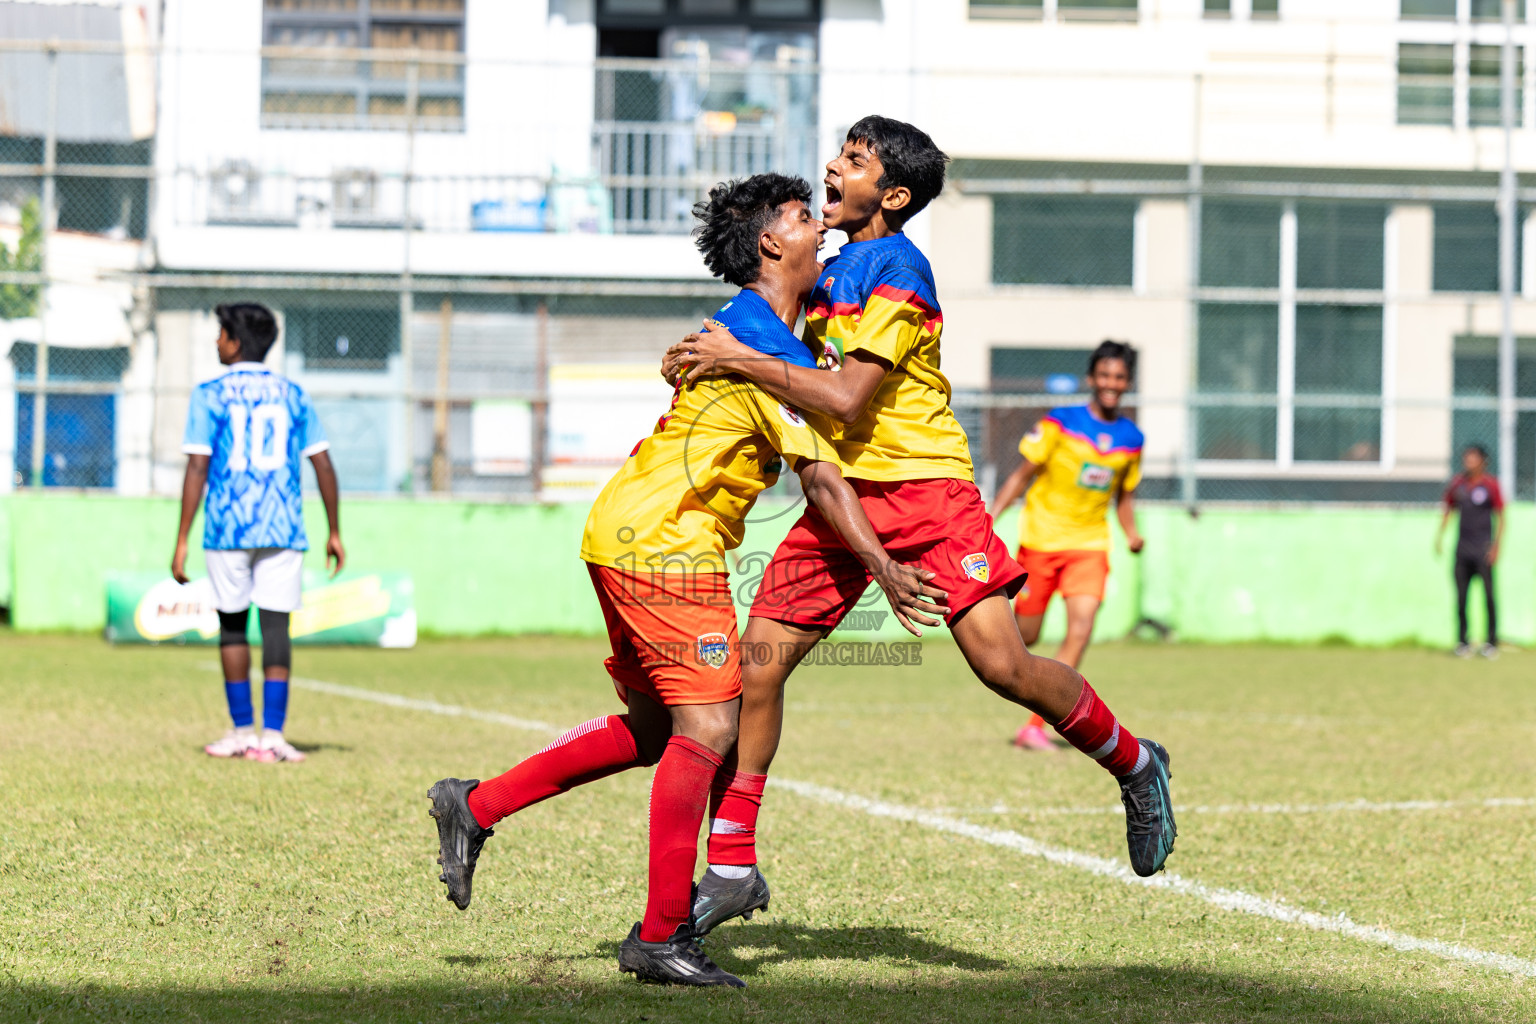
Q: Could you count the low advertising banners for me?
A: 1